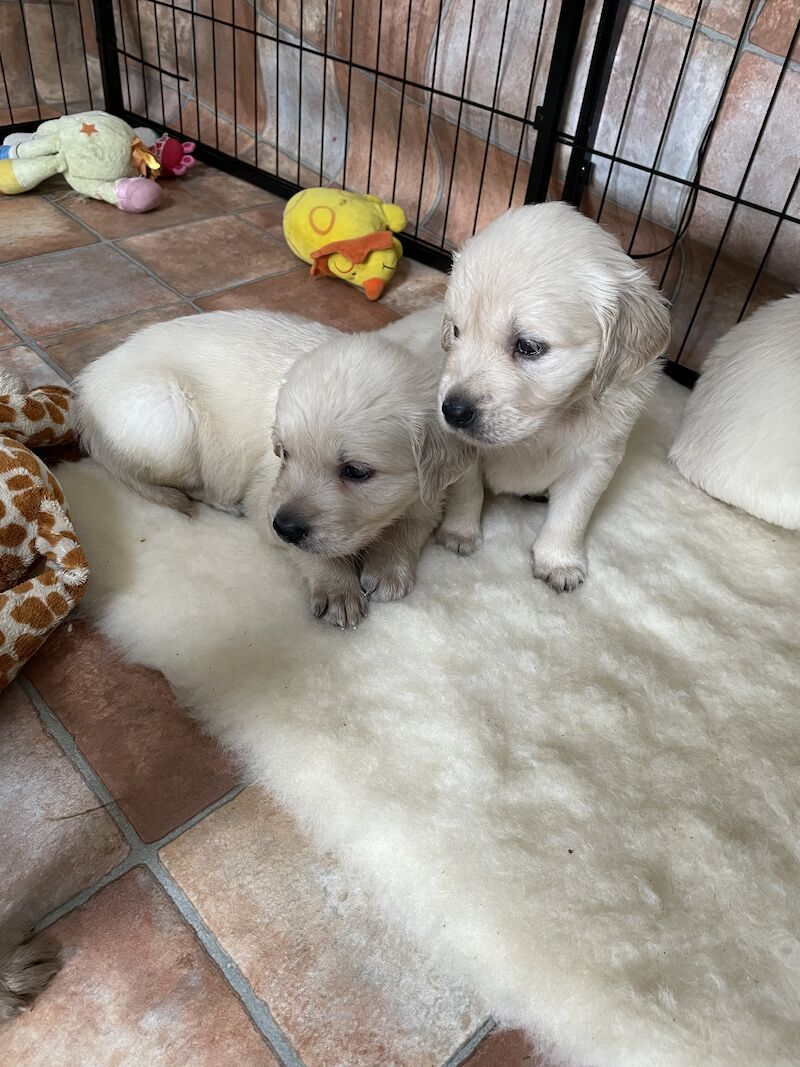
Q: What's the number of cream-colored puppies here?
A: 3